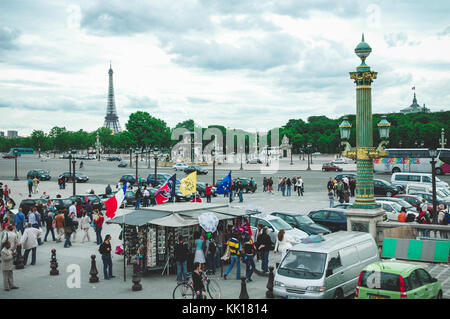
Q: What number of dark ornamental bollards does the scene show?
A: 6